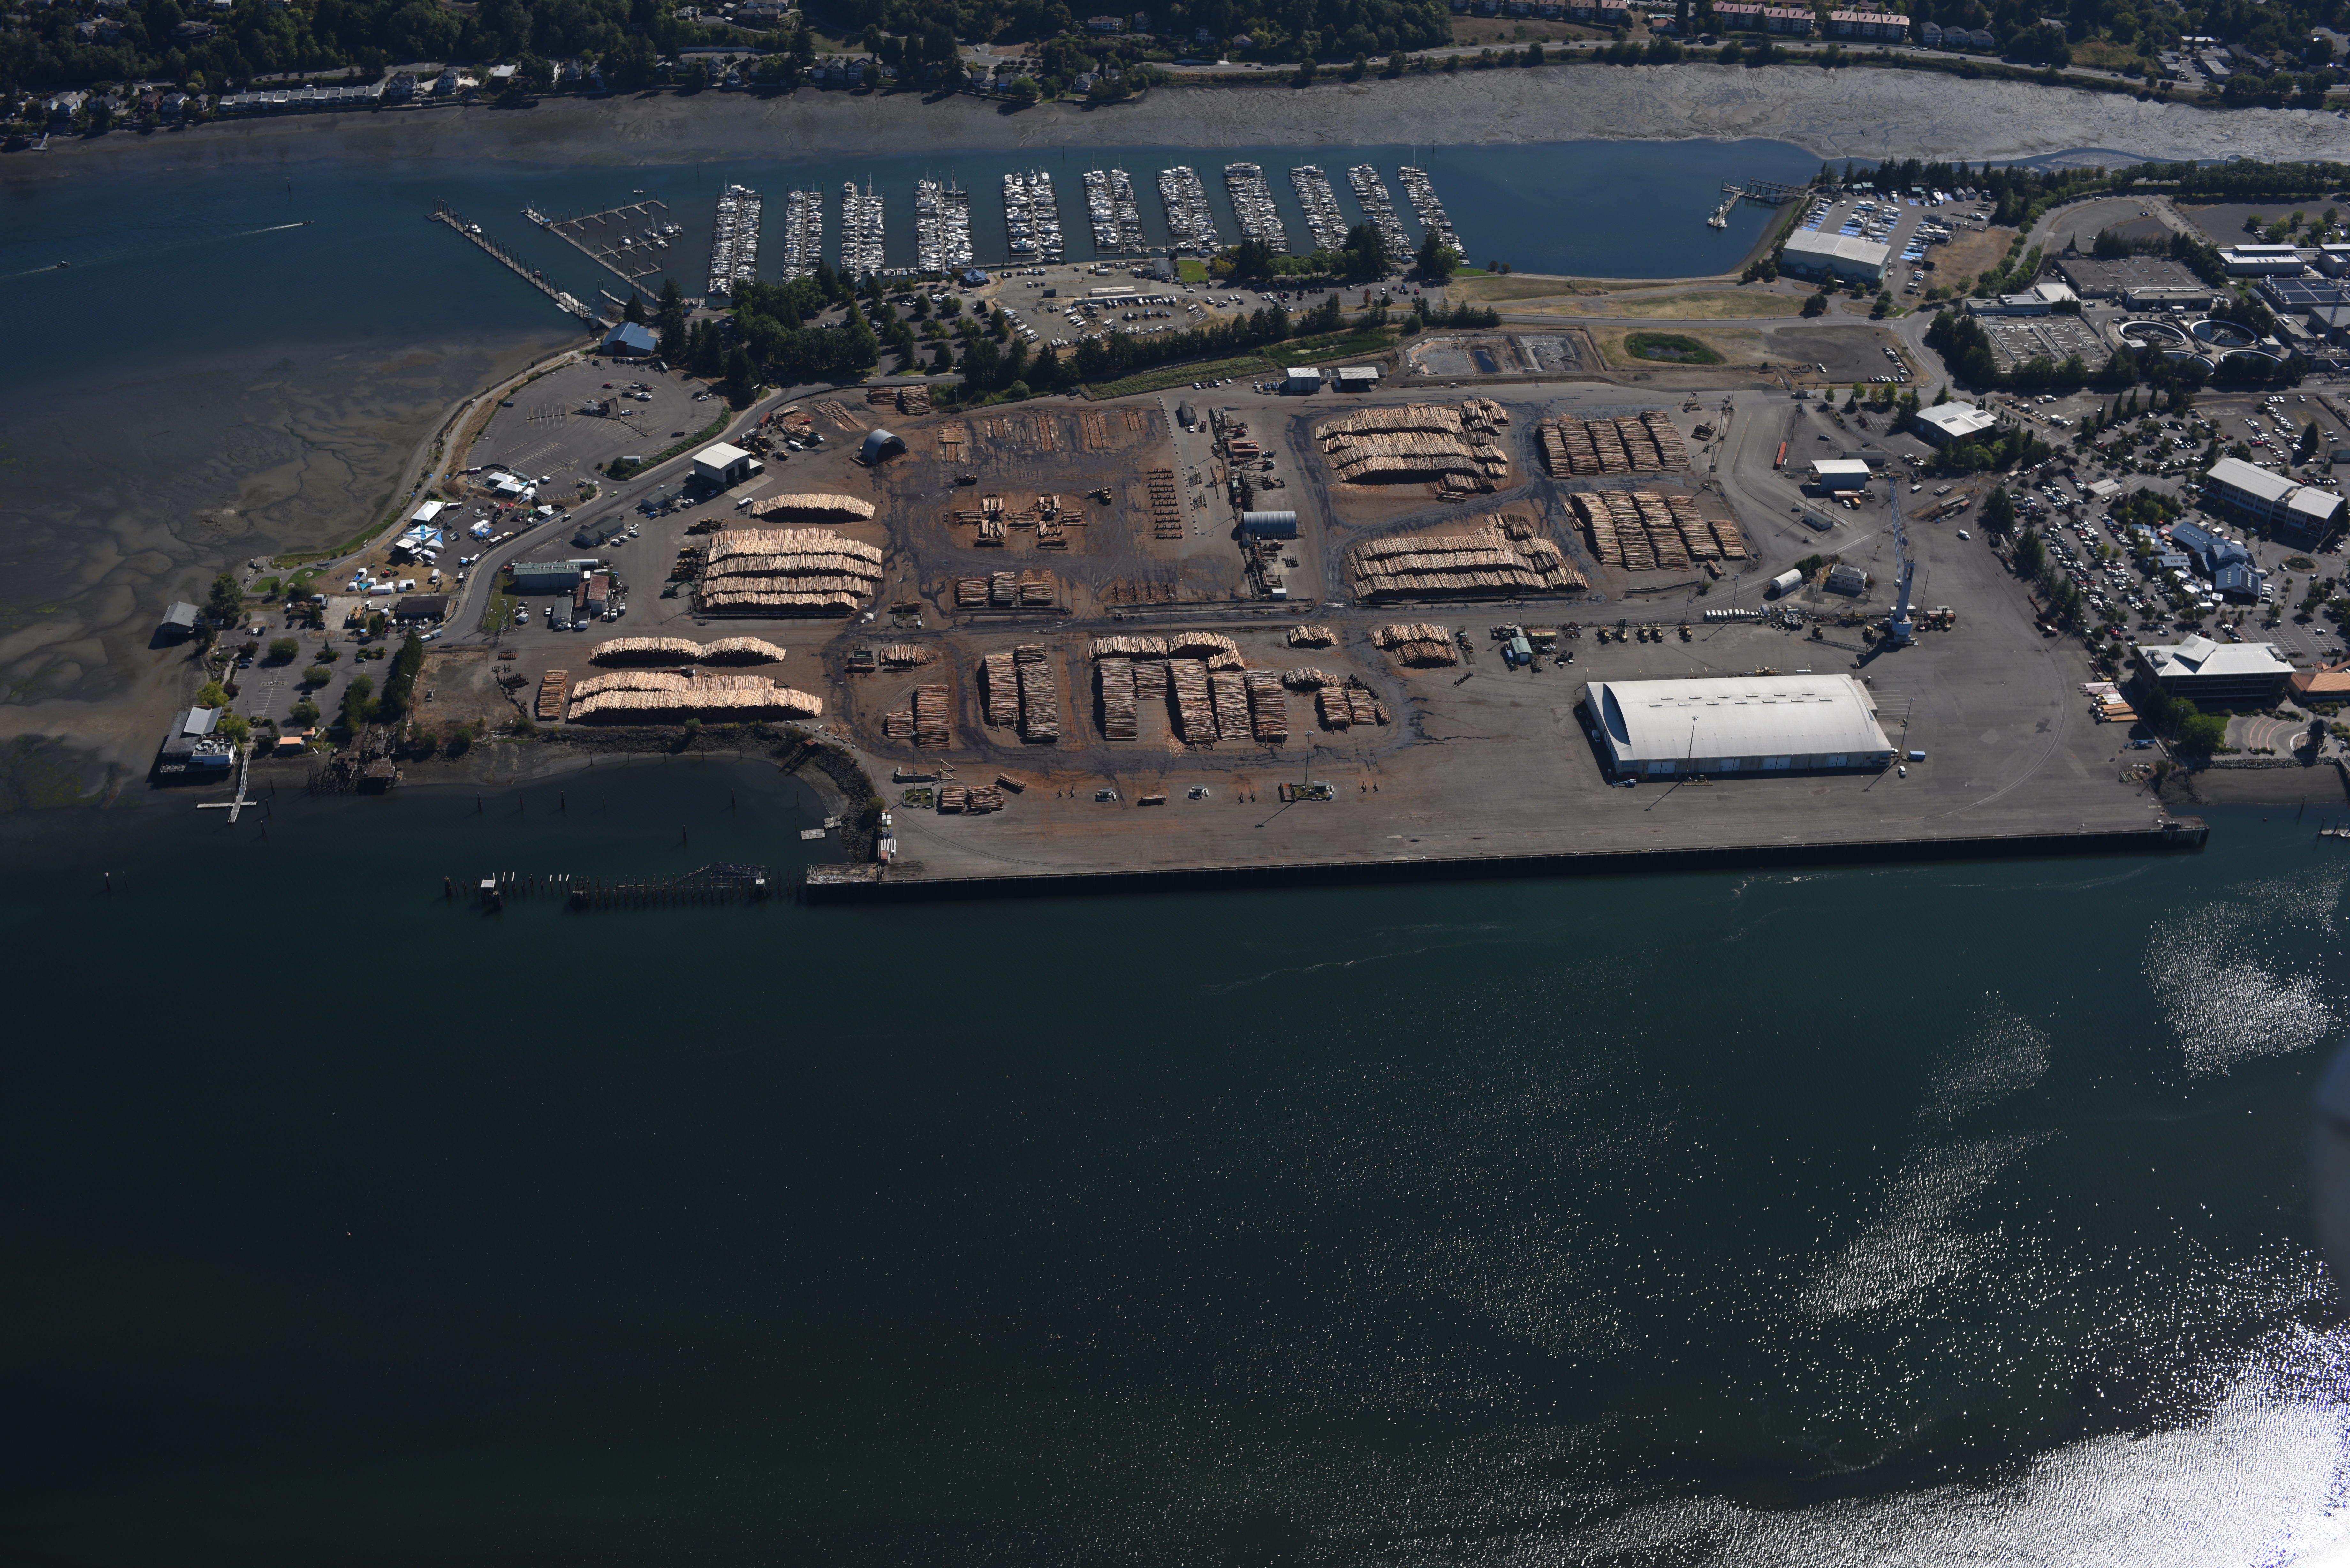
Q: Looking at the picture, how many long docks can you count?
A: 13